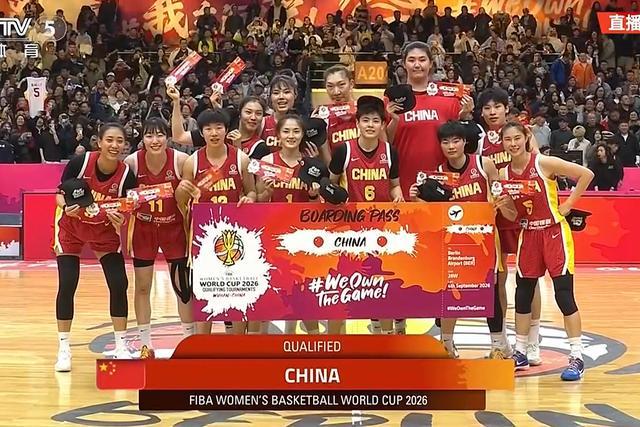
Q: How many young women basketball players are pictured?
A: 12